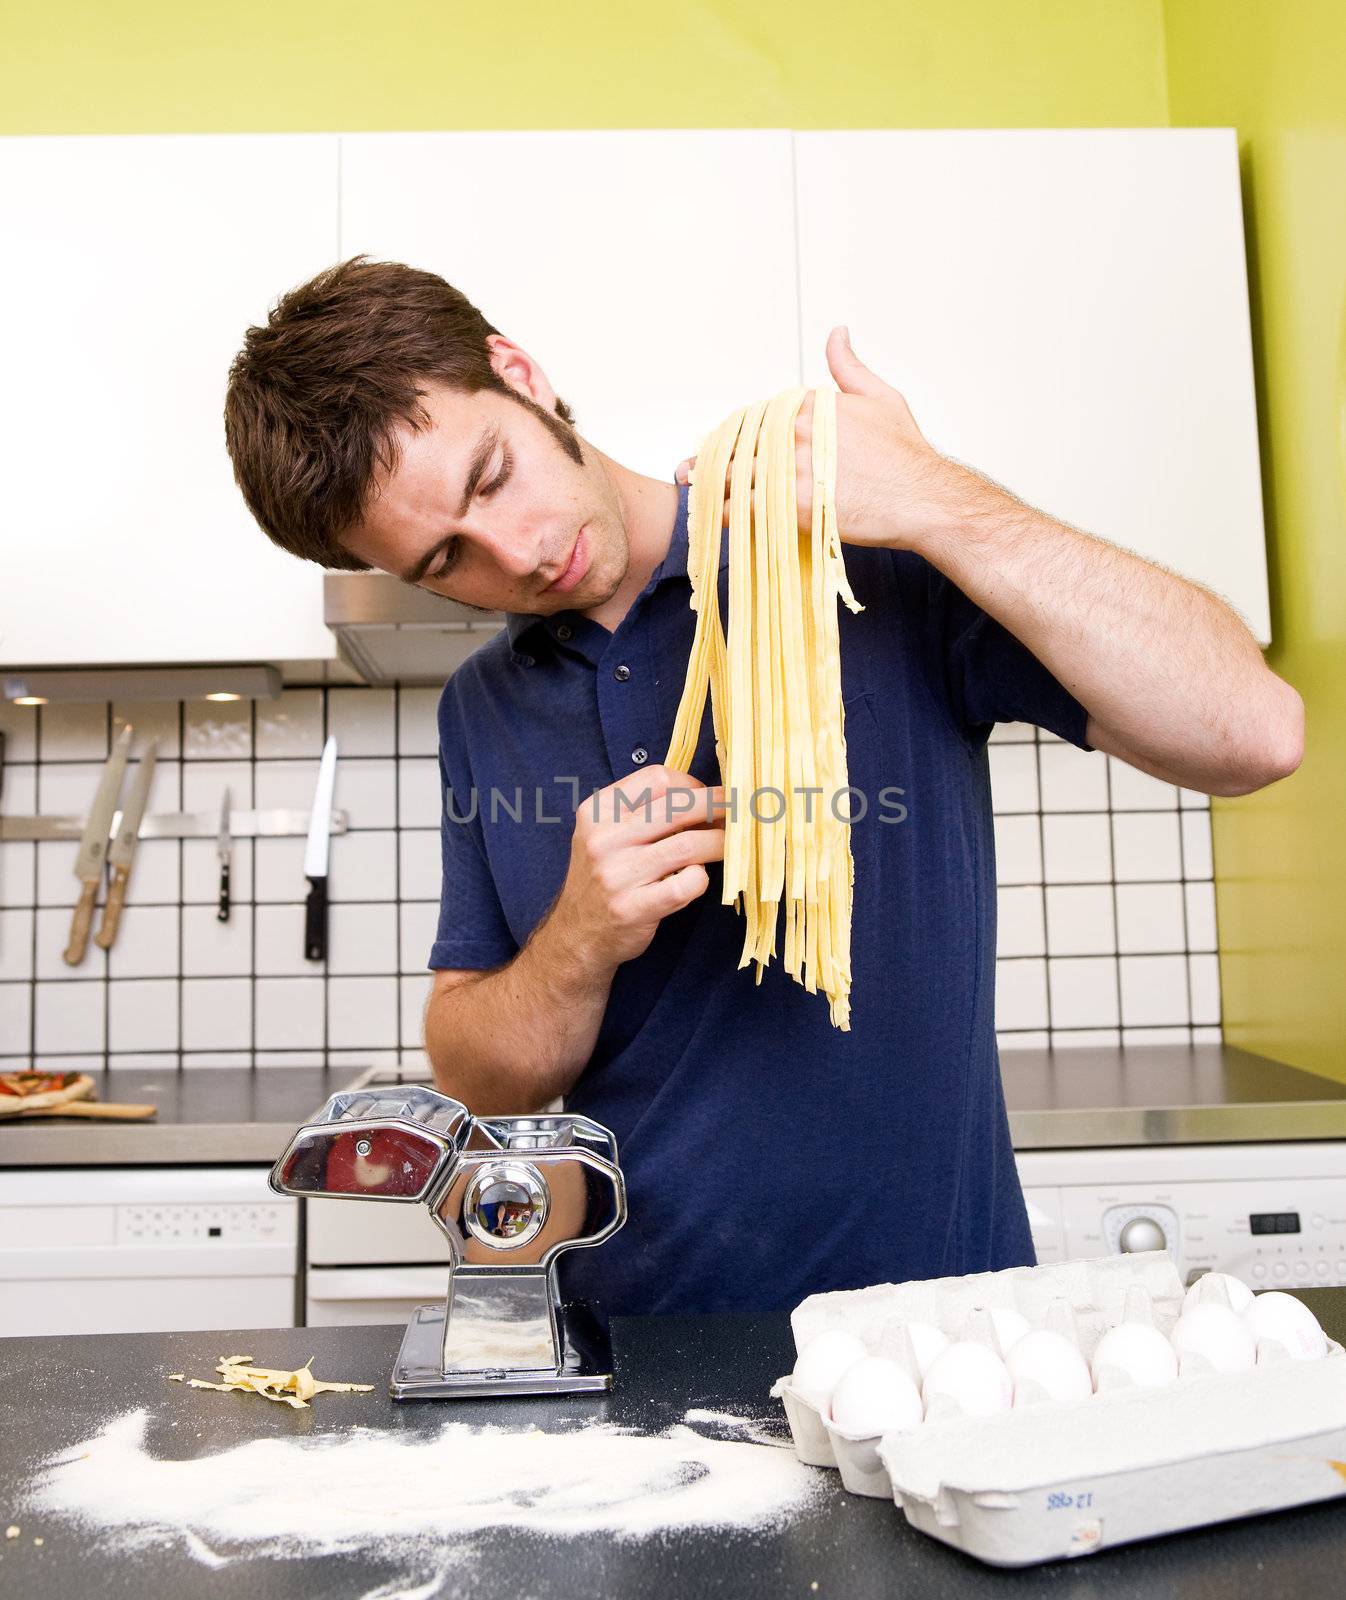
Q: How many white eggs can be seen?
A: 10